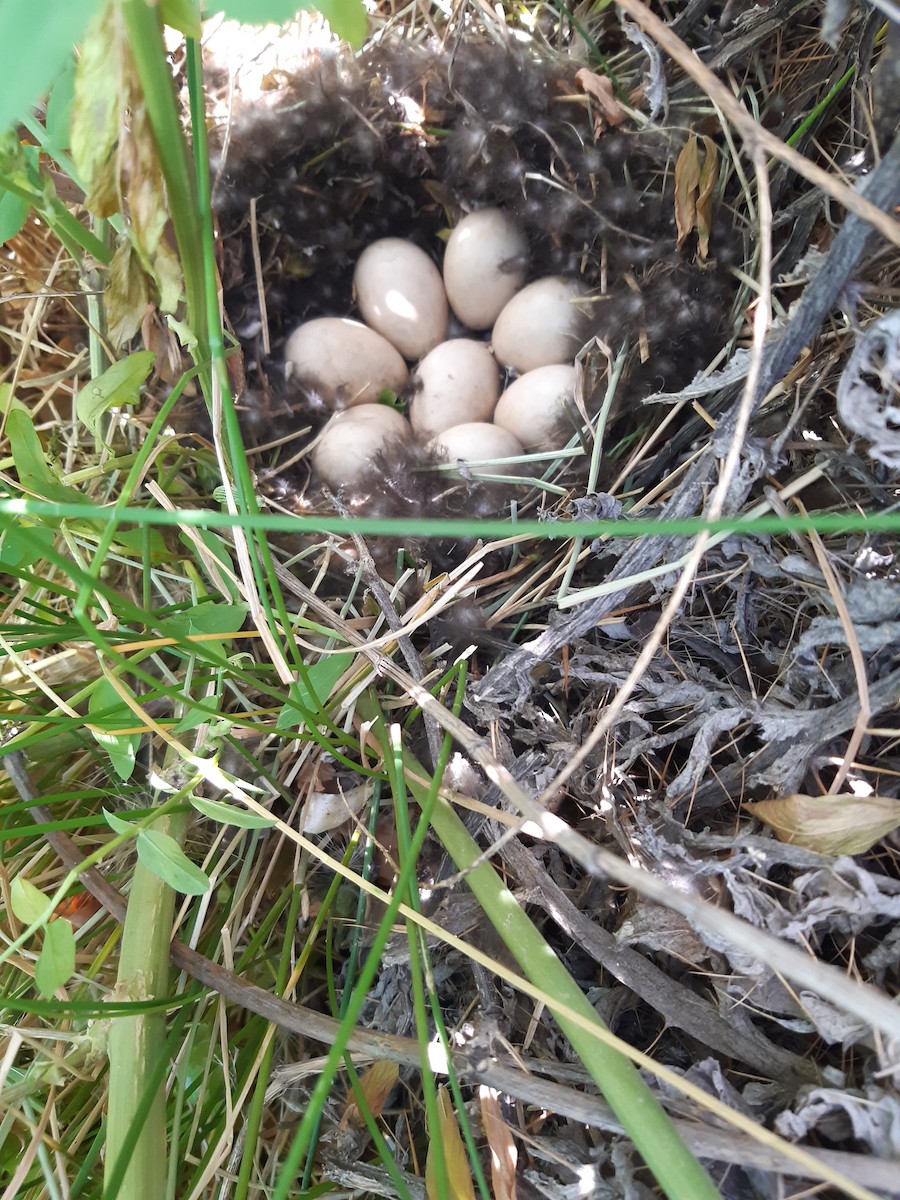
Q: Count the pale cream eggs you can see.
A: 8